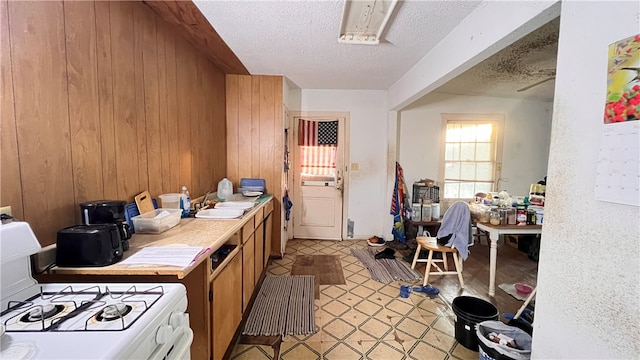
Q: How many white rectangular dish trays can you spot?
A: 2